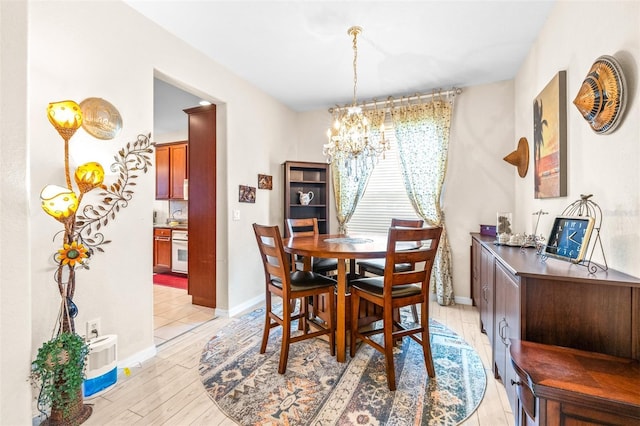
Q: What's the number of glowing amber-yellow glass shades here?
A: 3